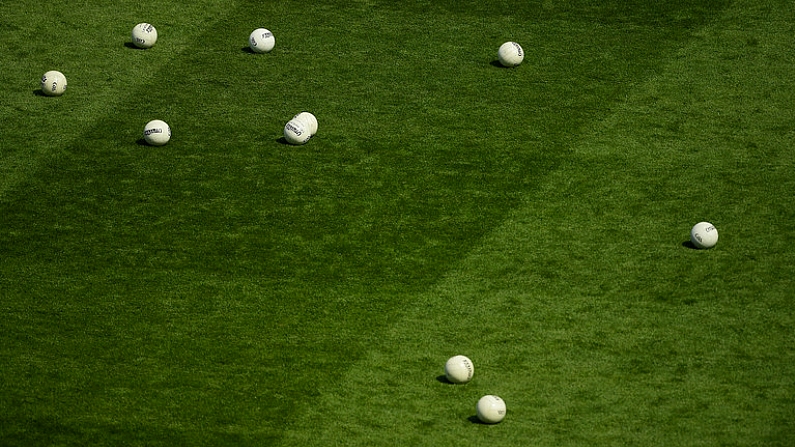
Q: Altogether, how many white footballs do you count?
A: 10